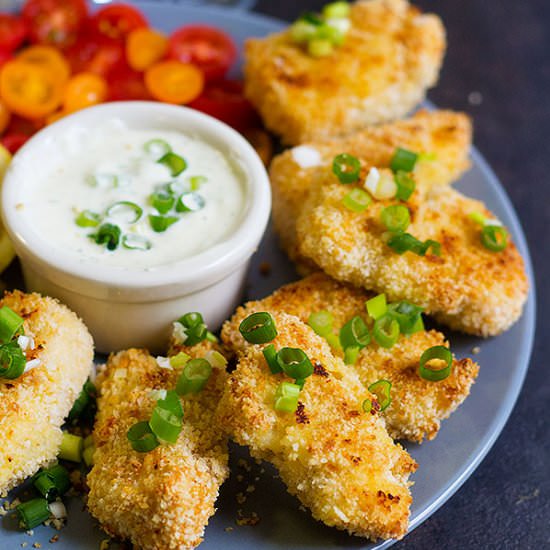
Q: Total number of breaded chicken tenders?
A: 7